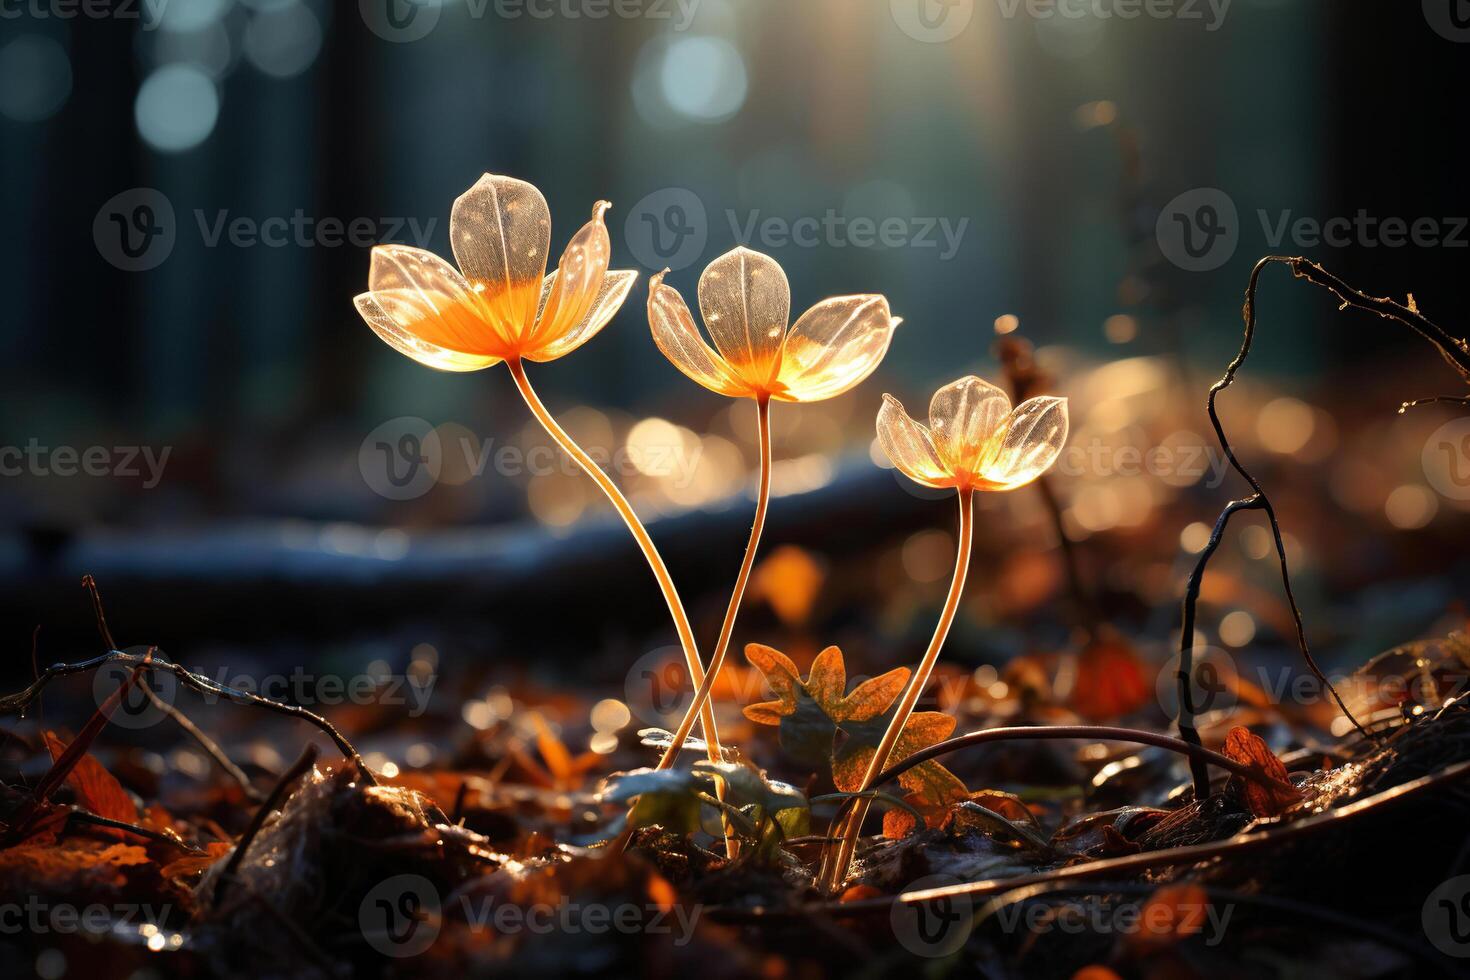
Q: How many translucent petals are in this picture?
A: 11